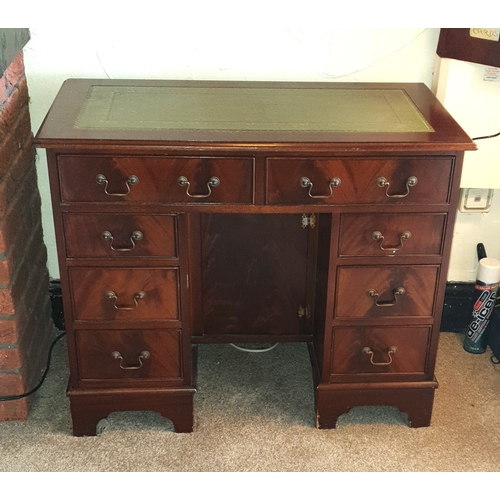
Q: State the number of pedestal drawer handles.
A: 6